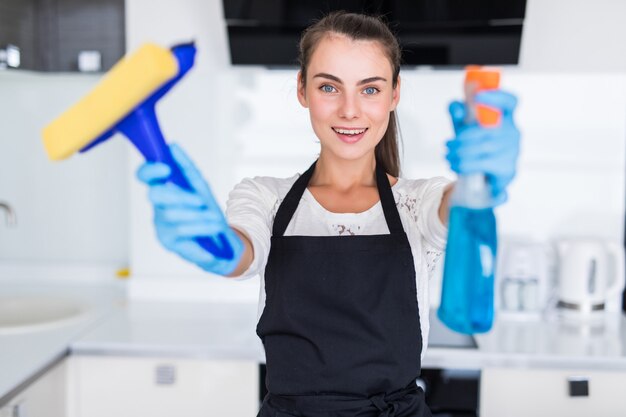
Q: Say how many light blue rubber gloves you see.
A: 2